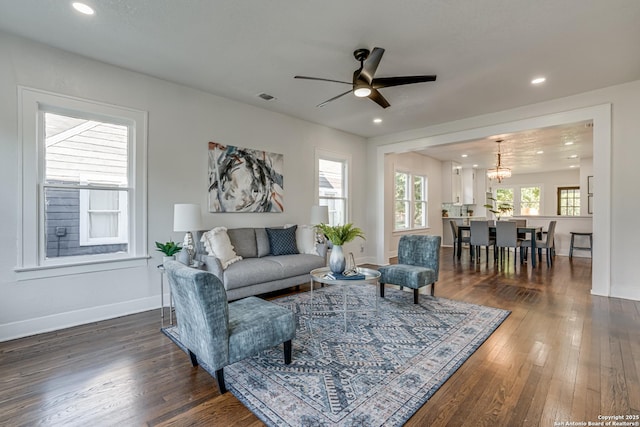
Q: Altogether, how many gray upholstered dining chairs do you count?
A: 6